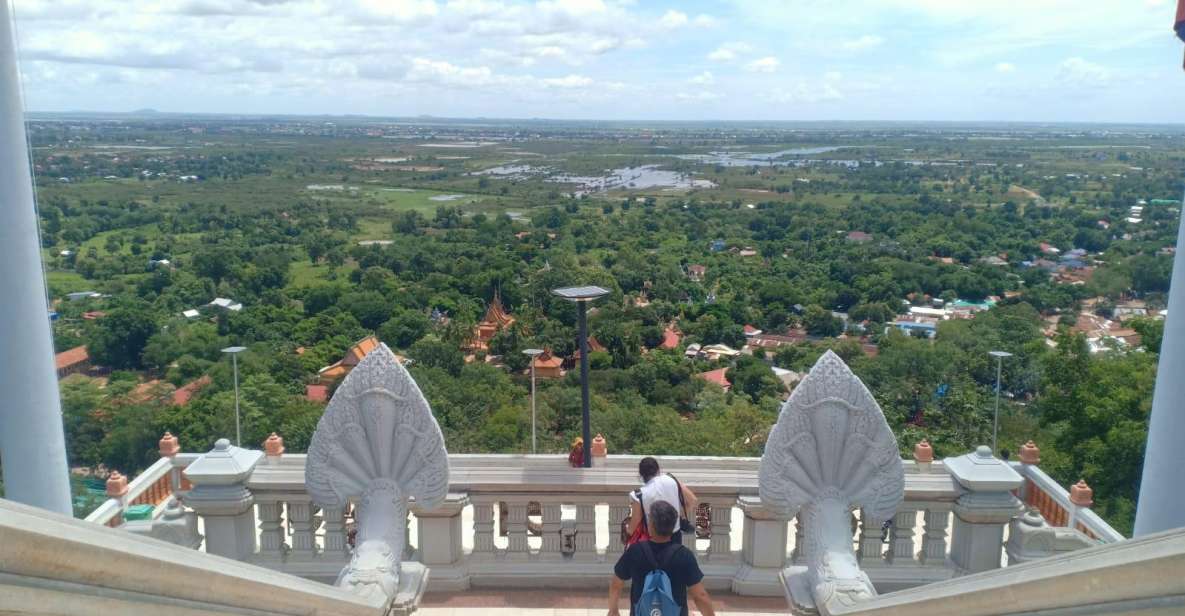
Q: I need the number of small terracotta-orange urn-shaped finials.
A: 7